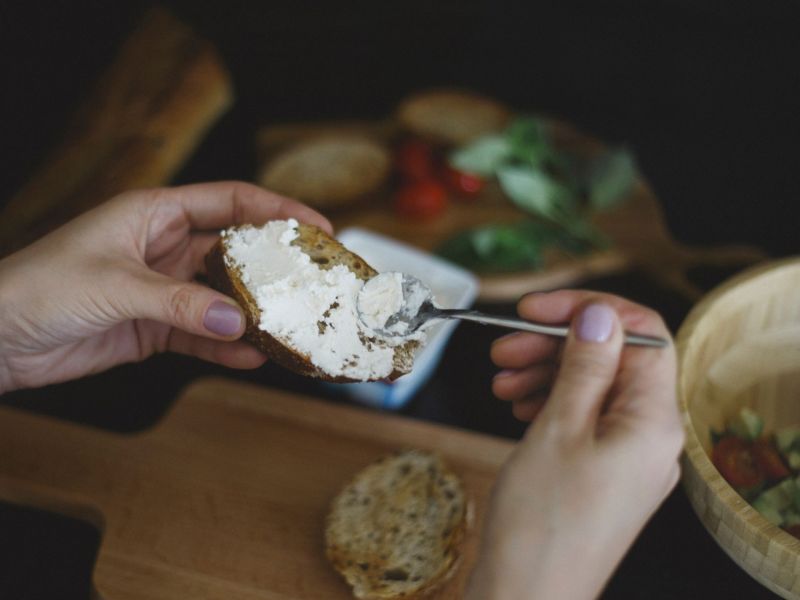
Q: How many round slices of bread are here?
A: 4